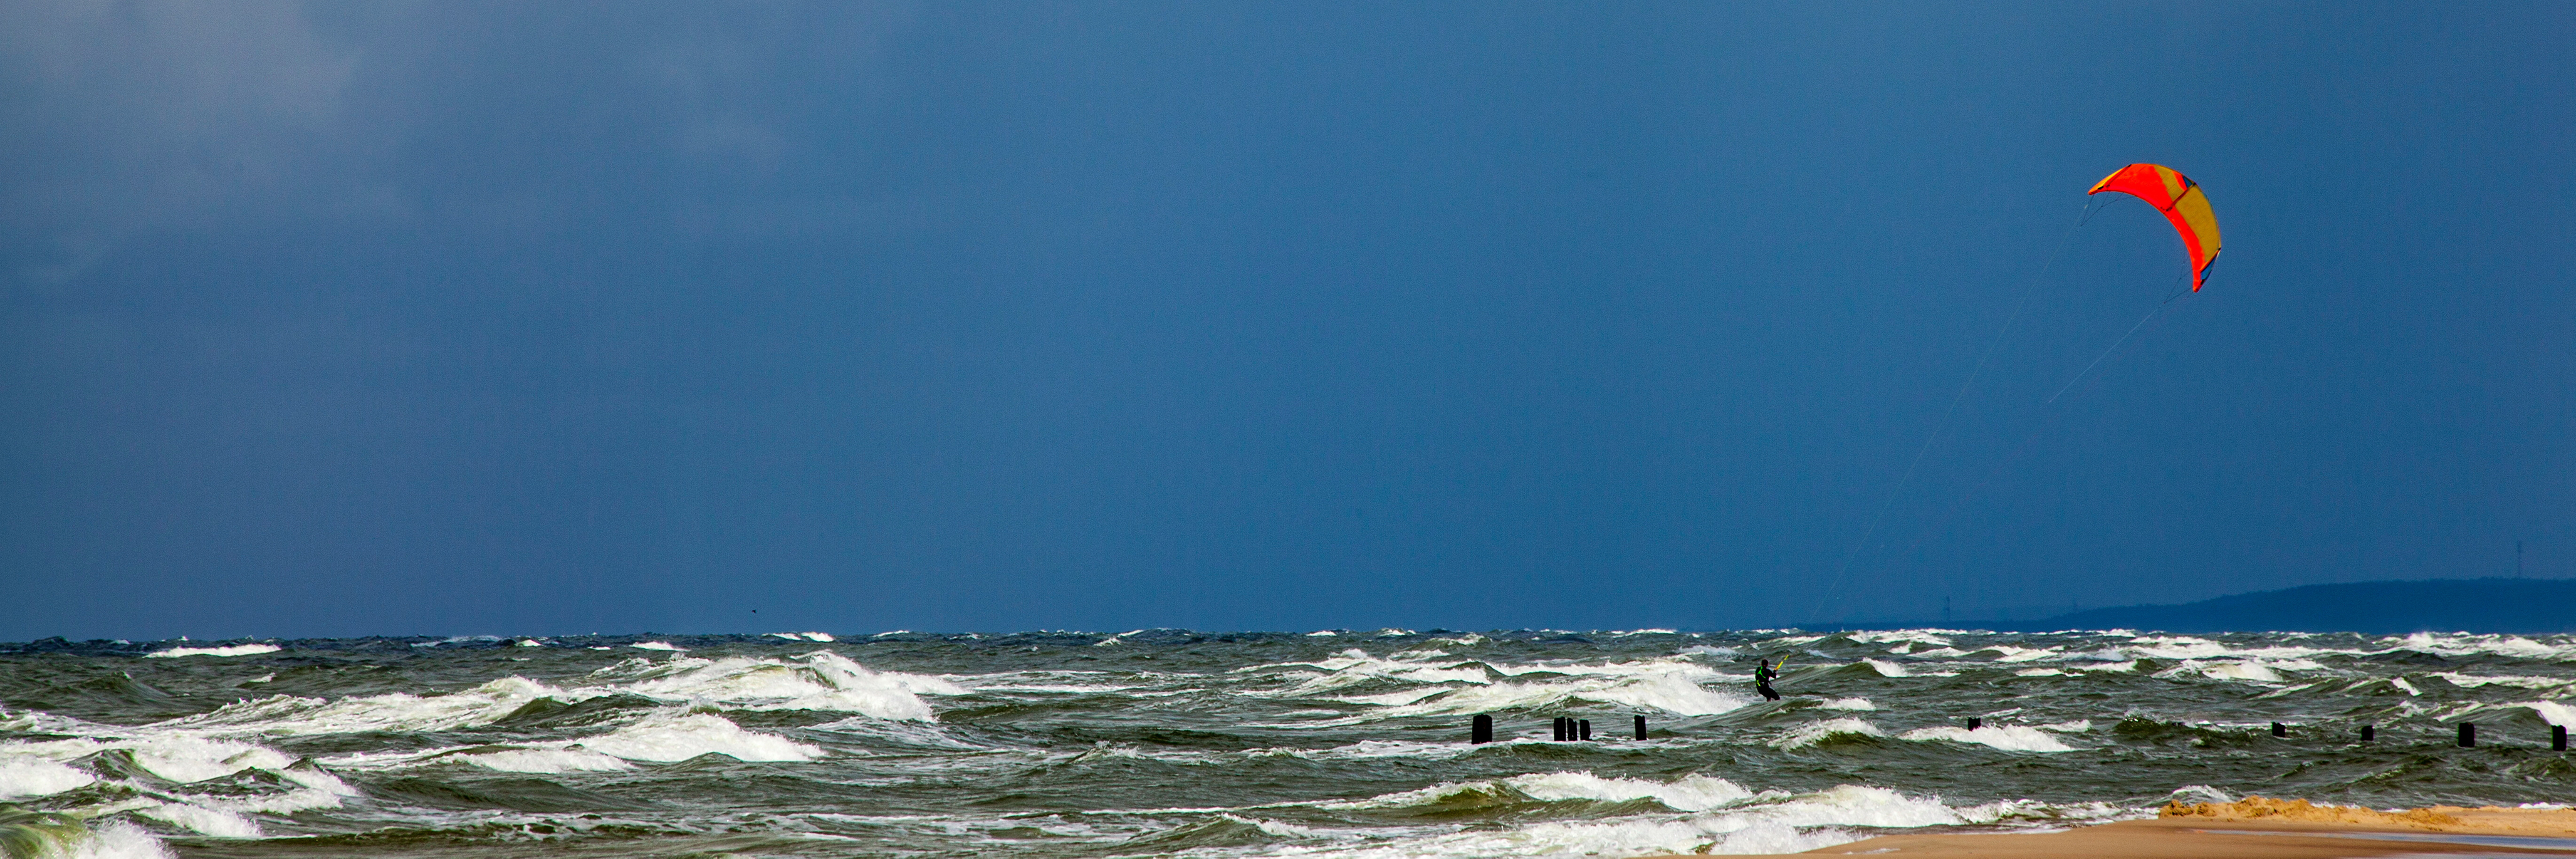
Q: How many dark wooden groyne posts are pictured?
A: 10